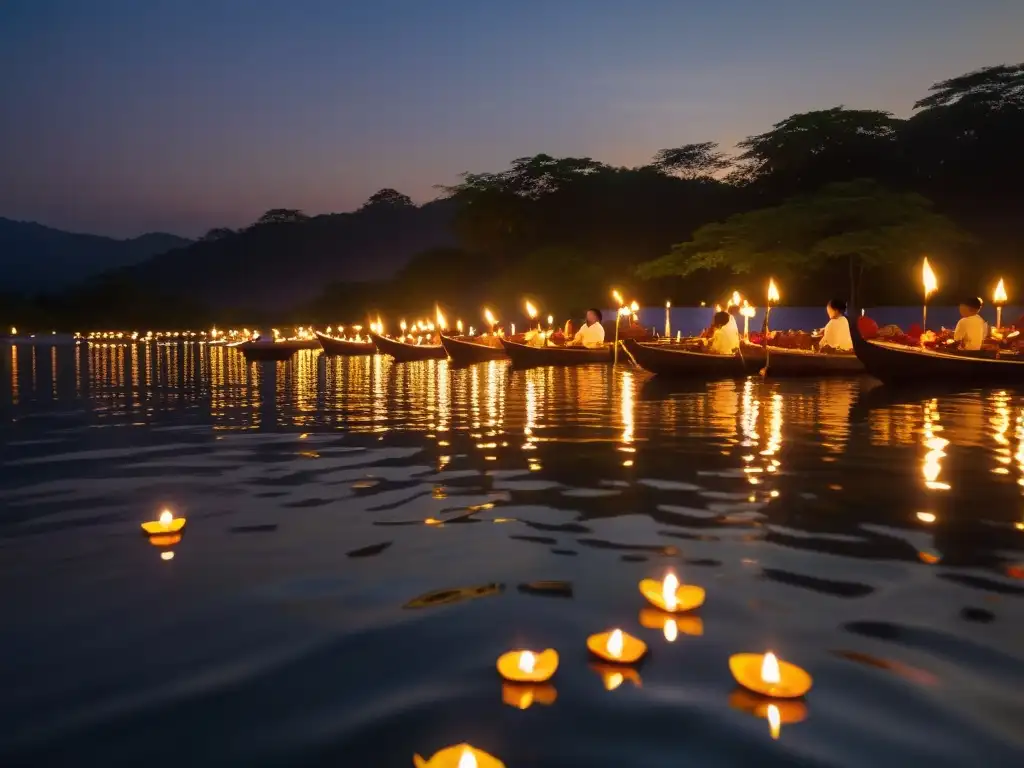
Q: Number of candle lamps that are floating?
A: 6